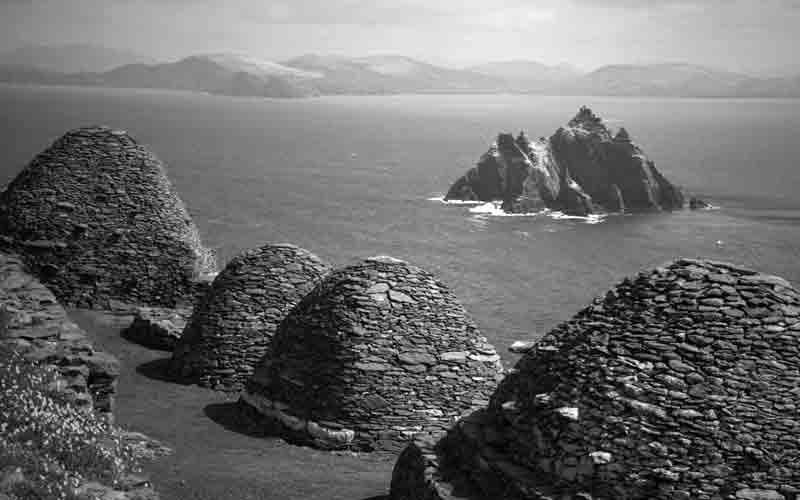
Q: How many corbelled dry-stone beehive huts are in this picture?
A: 4